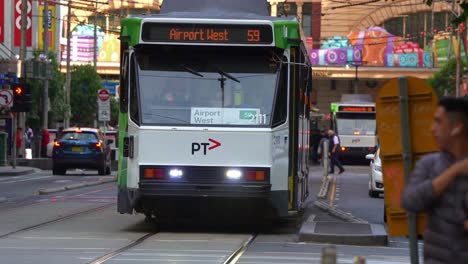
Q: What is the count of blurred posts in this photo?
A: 2